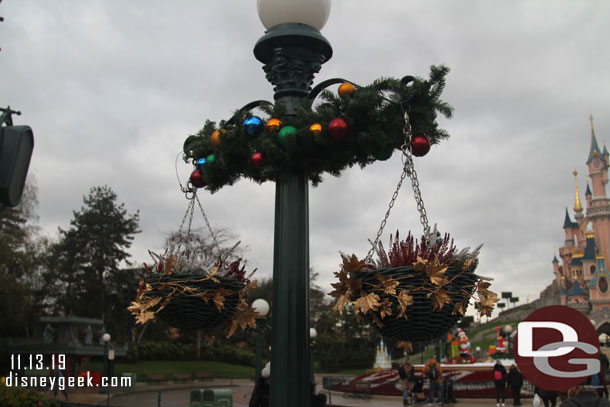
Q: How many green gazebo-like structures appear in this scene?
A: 1